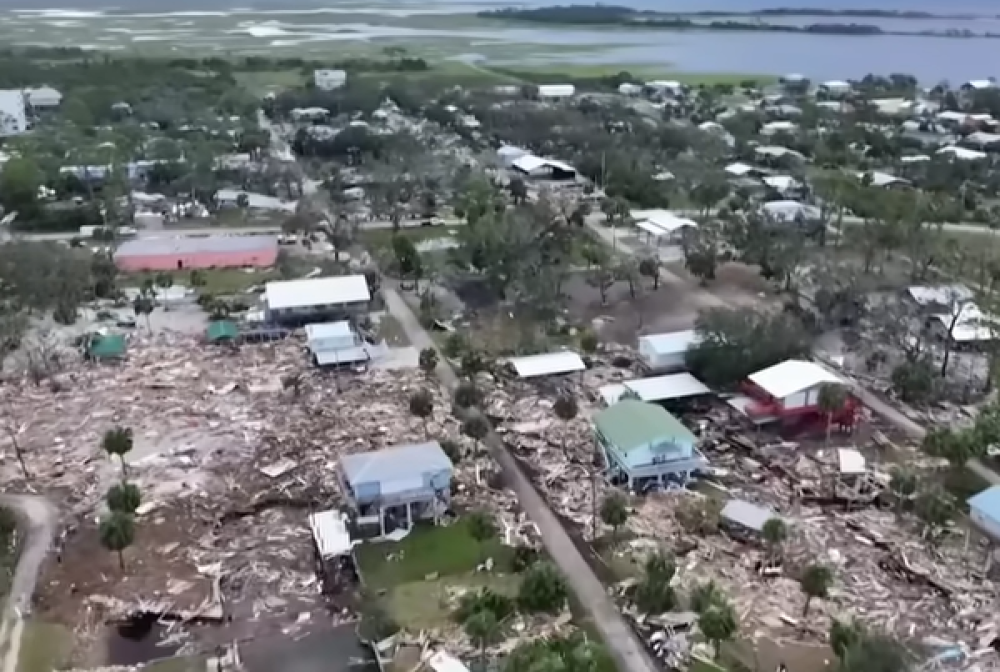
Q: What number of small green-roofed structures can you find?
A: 2